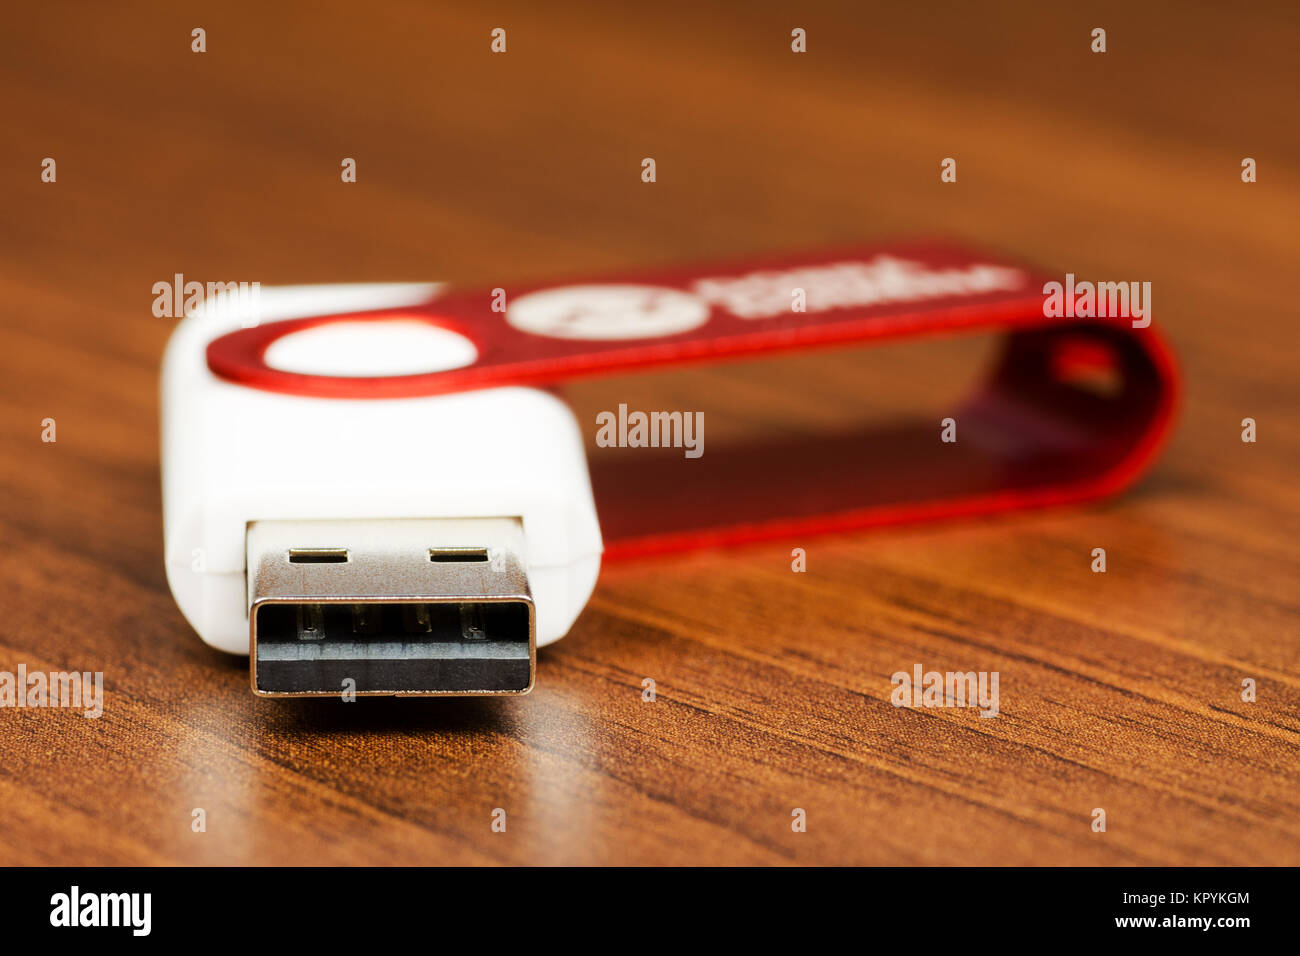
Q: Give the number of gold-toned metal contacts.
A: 4